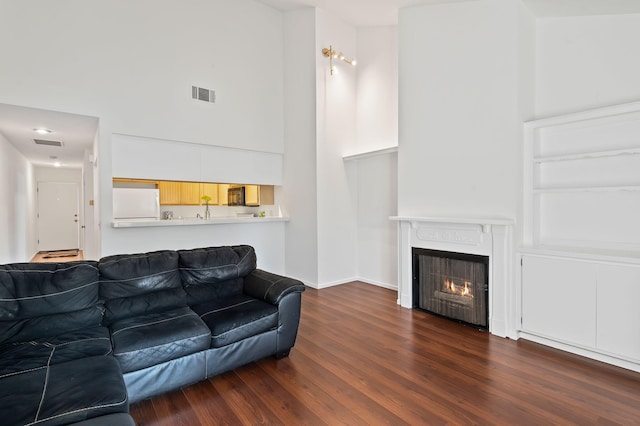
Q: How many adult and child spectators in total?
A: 0